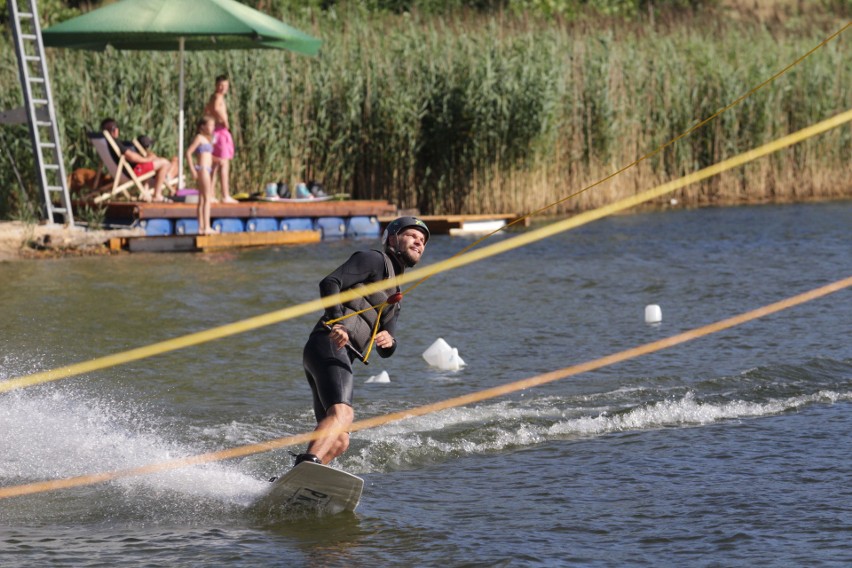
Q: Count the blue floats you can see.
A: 7